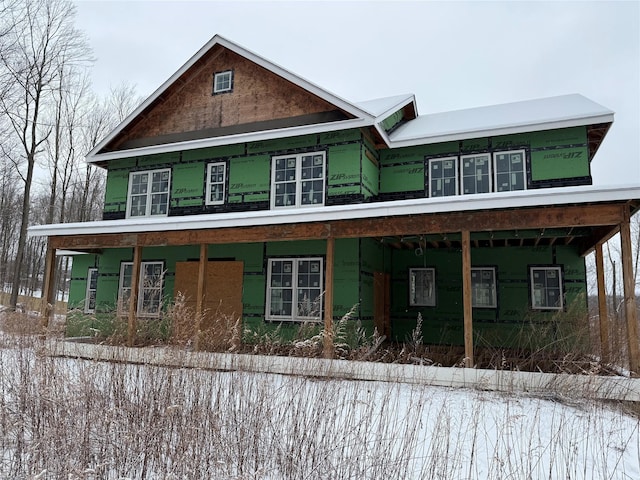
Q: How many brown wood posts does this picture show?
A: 7